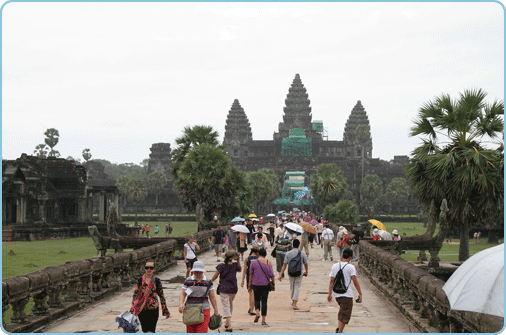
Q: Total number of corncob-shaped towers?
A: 3